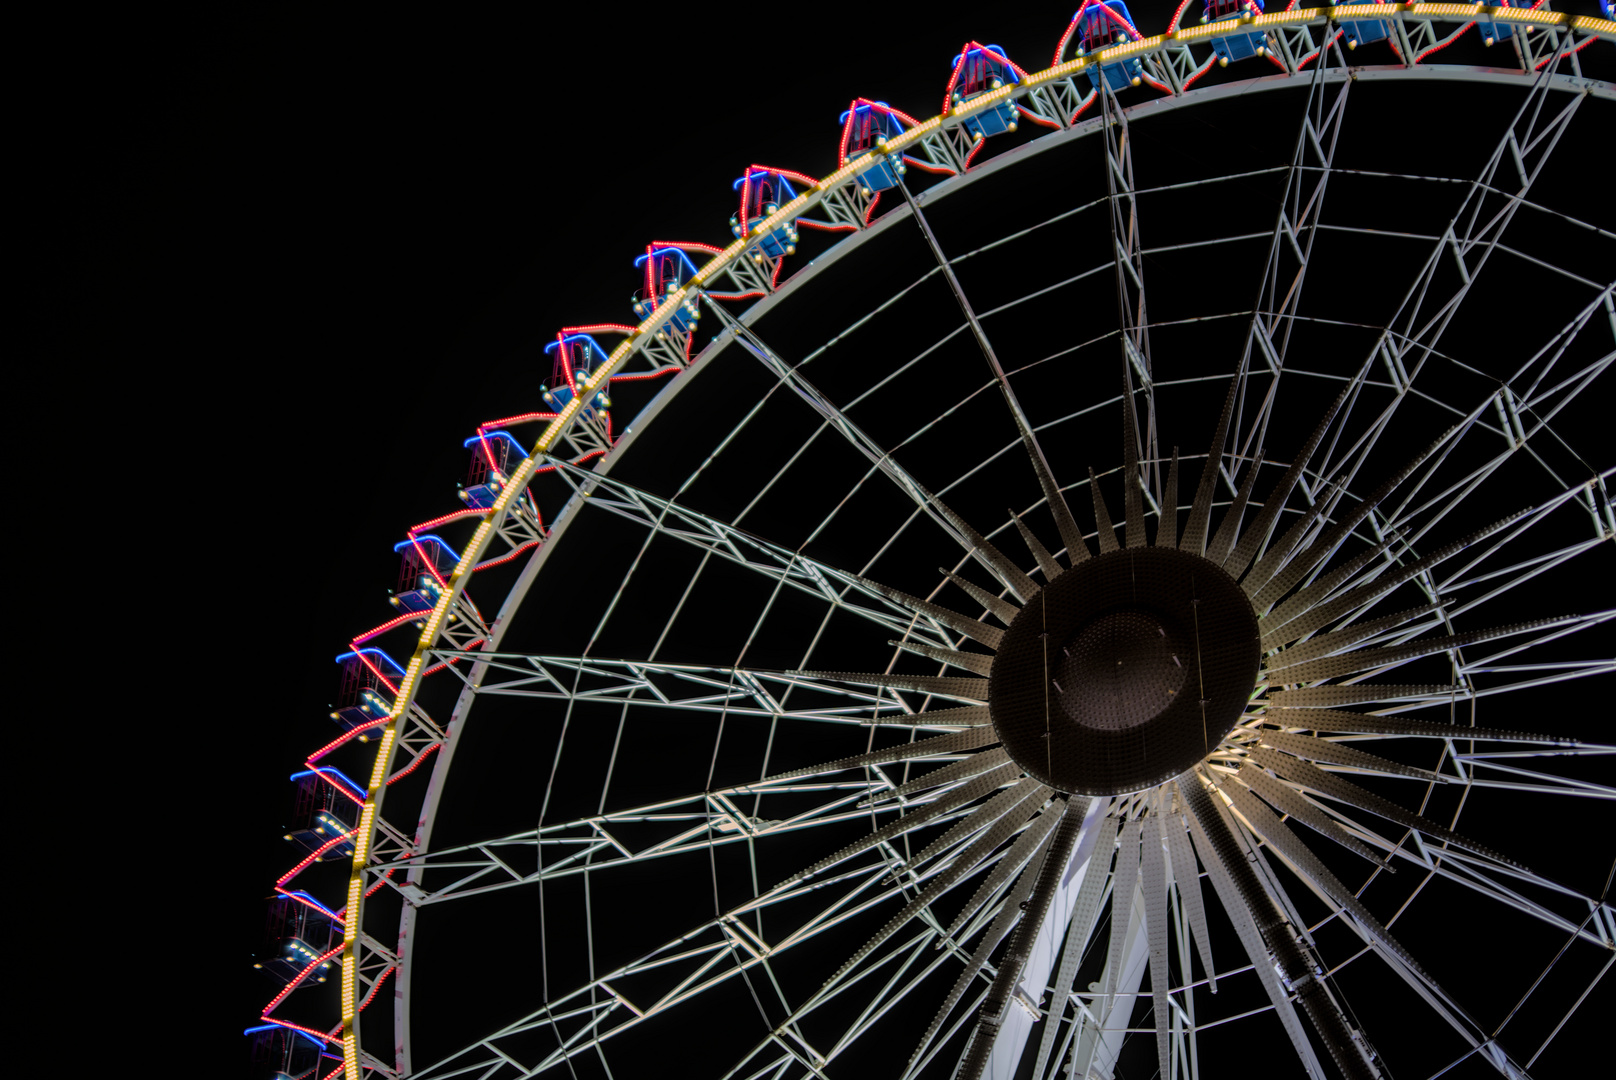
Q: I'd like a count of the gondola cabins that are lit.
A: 15